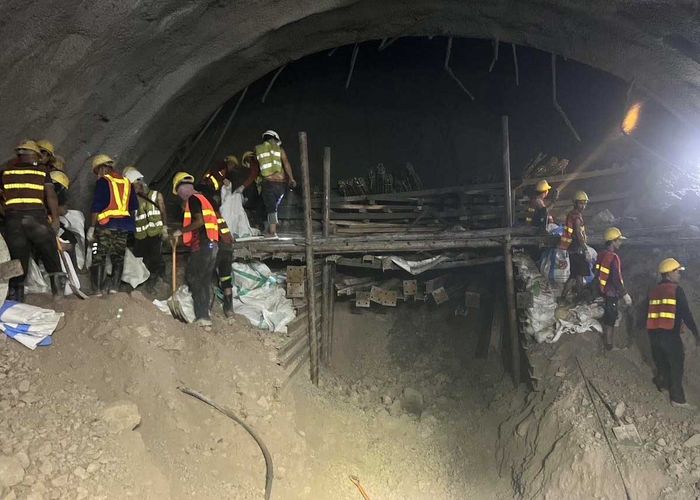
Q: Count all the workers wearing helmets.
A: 14